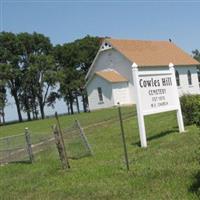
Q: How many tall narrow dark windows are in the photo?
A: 3